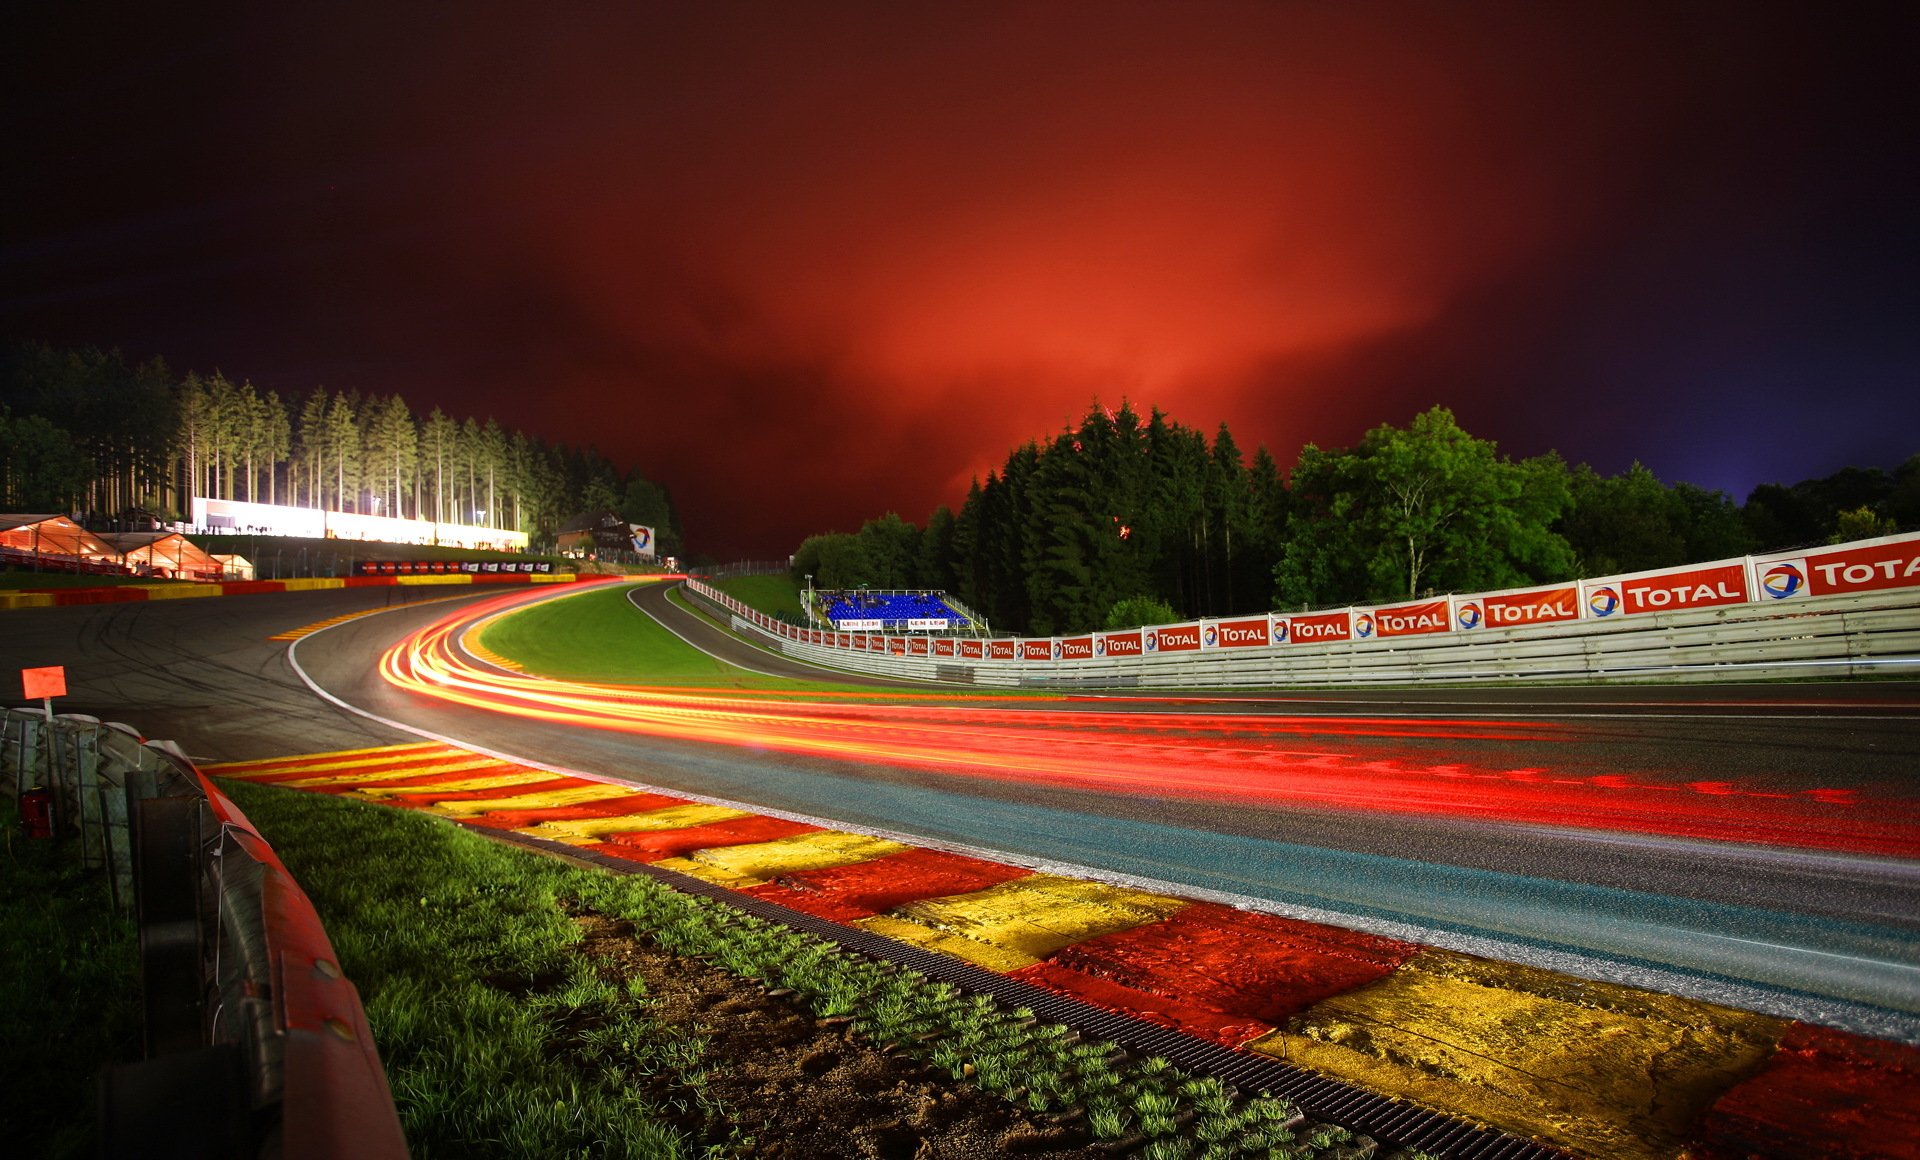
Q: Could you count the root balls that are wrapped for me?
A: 0